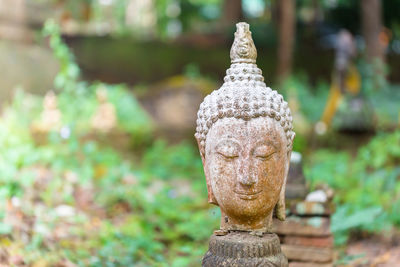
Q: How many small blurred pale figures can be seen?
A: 2